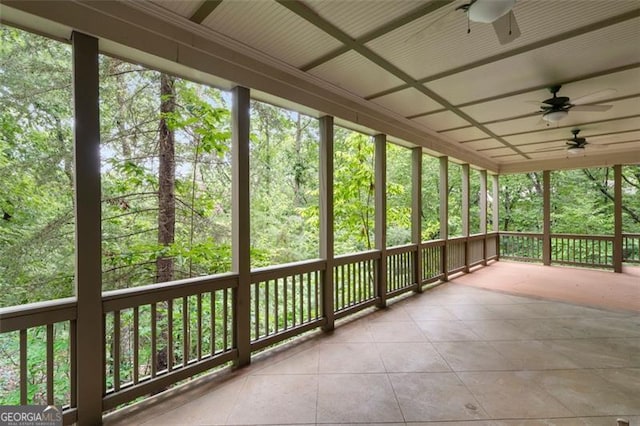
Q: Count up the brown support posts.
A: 11